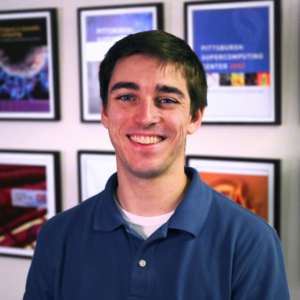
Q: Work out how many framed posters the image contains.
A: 6